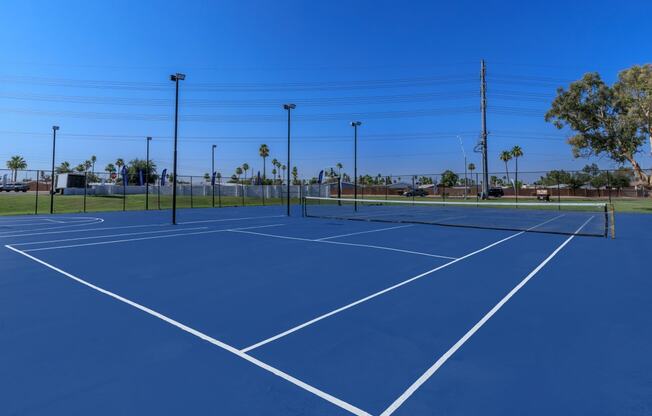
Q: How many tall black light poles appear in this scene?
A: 6